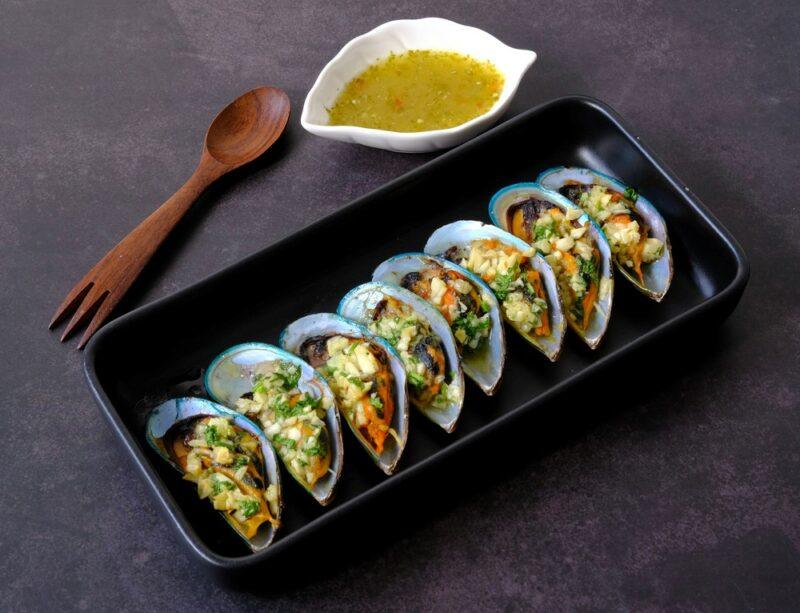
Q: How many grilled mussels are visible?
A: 8